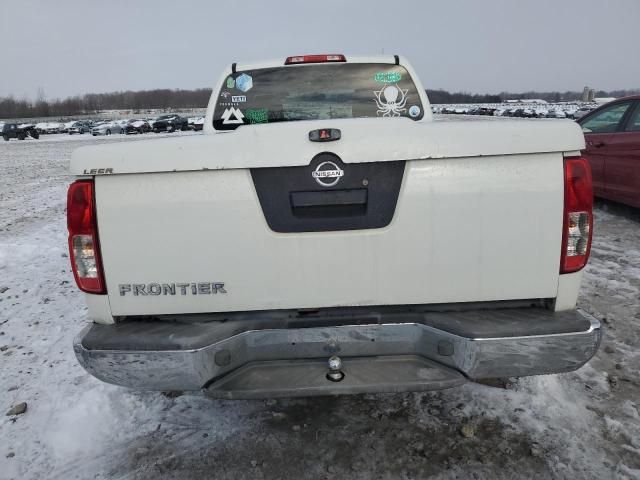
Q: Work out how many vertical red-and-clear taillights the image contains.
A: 2